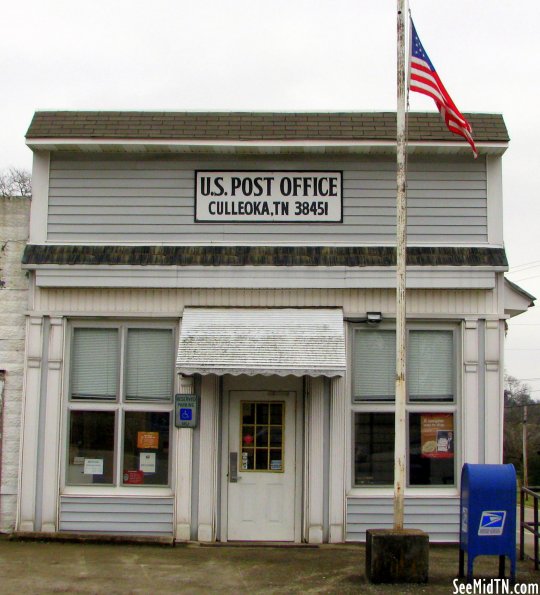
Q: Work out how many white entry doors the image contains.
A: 1